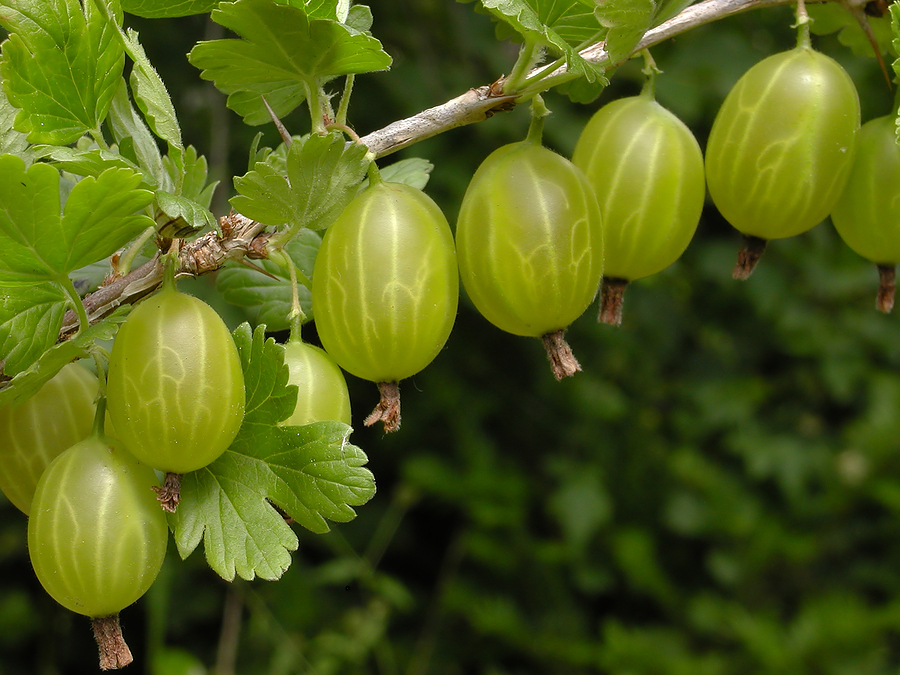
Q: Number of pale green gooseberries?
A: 9